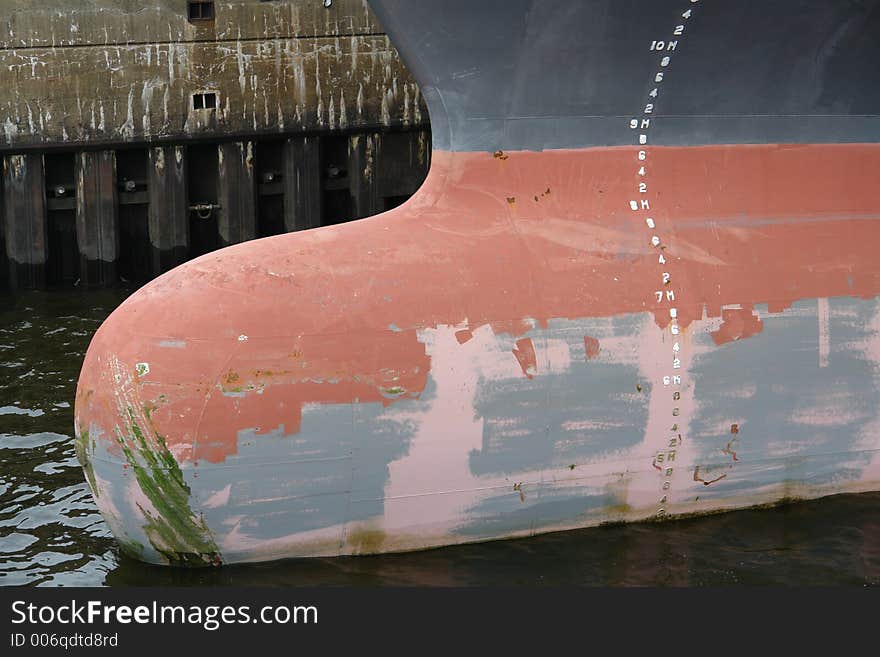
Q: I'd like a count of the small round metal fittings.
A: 4